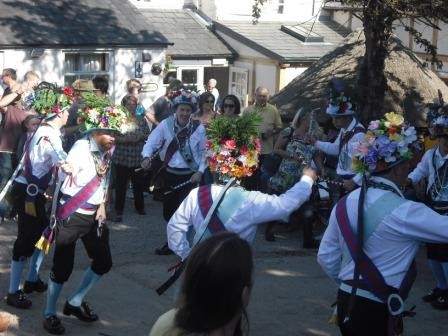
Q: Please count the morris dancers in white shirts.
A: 7